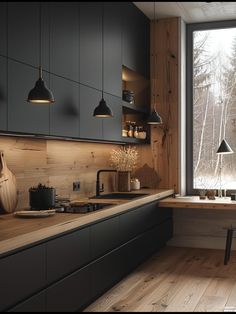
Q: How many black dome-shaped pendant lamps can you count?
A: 3